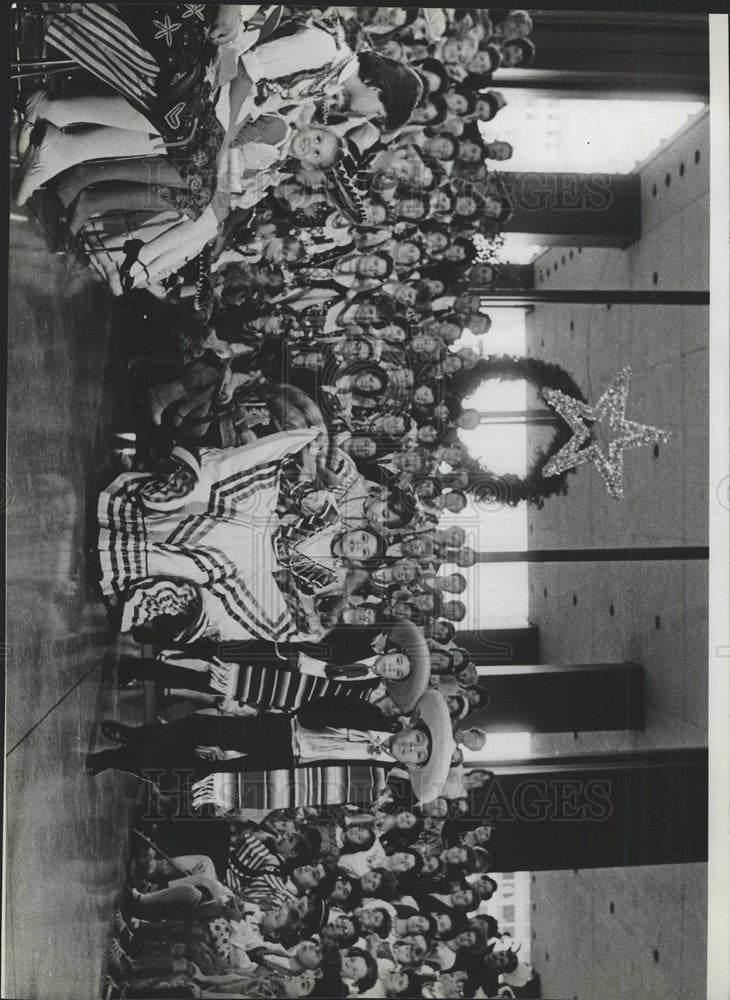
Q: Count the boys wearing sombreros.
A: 2